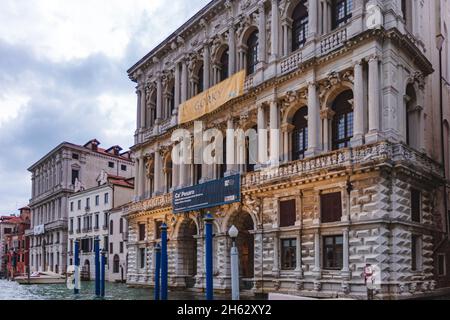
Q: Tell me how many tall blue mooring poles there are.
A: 6